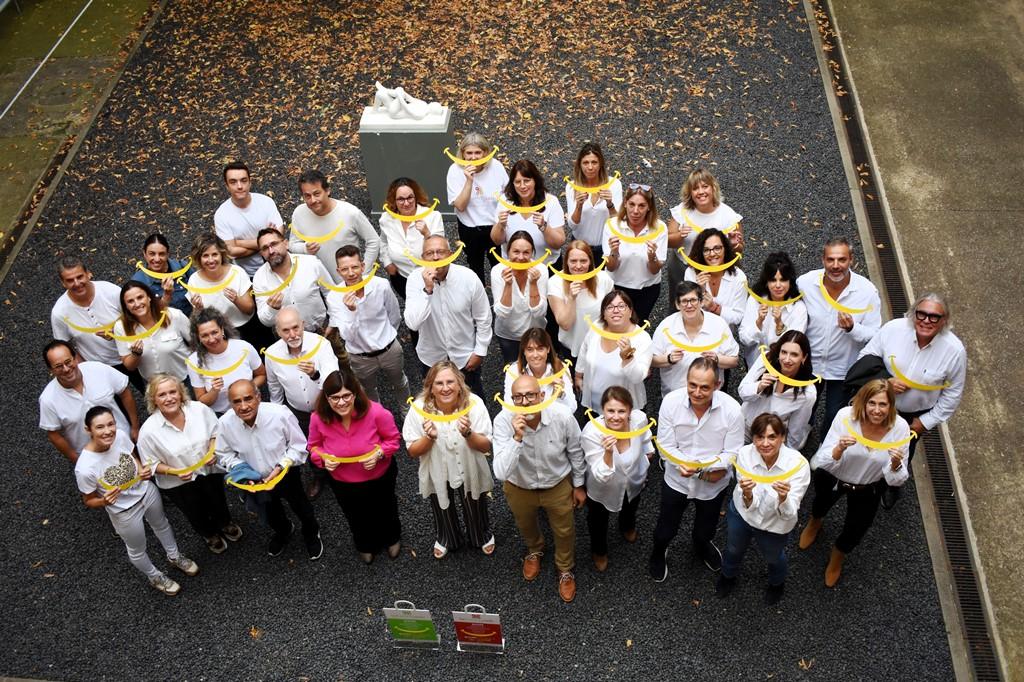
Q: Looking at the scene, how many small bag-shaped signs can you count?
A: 2